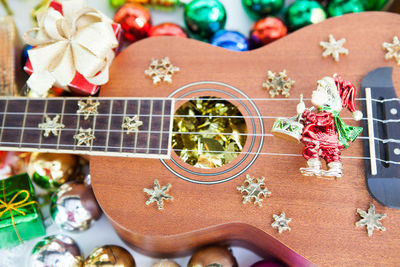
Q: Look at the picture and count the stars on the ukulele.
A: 12